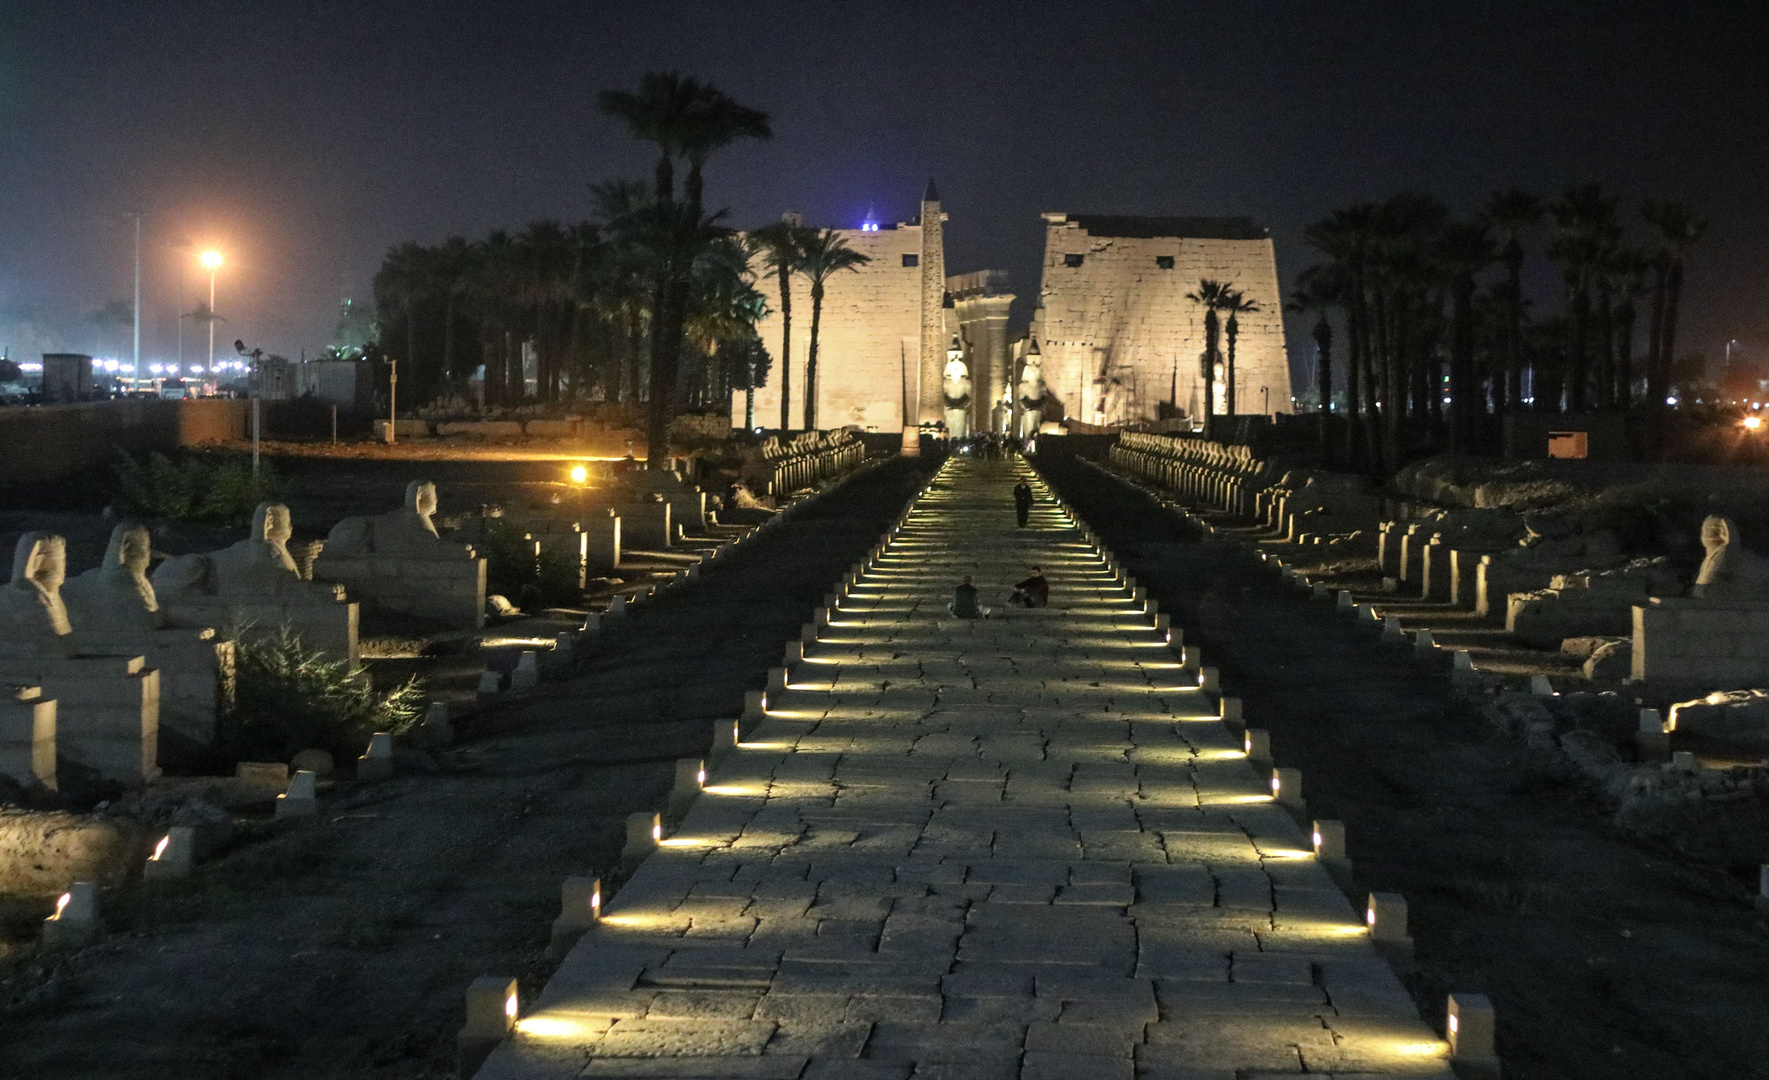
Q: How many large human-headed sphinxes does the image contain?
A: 5